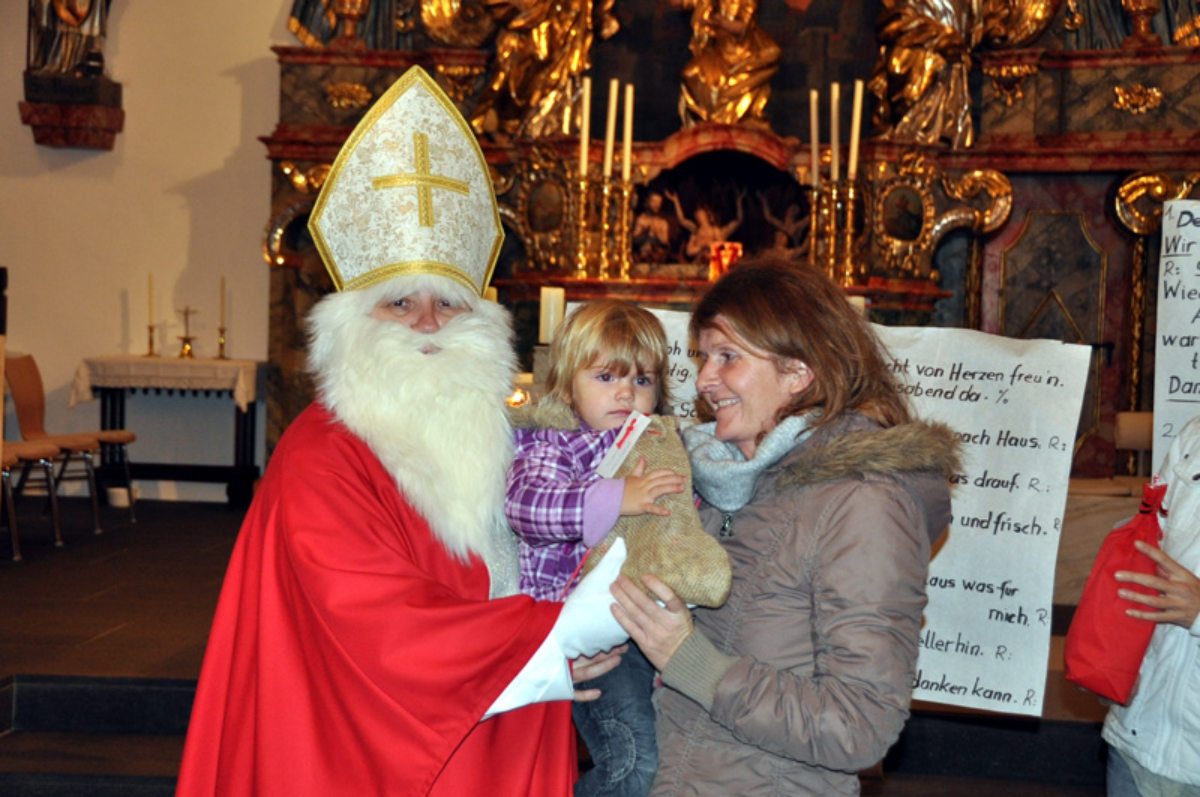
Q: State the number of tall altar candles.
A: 6